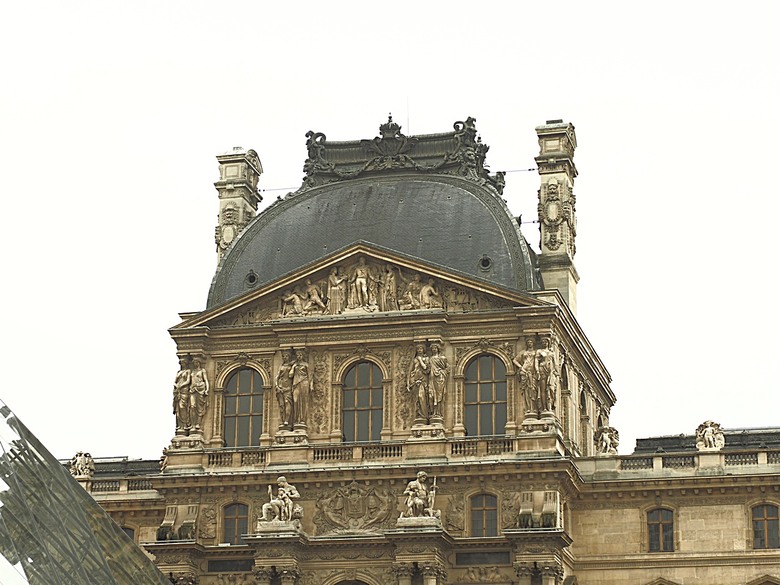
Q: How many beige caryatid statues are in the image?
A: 8